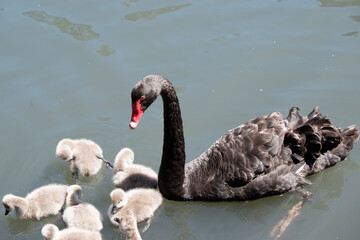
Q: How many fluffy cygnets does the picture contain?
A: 7